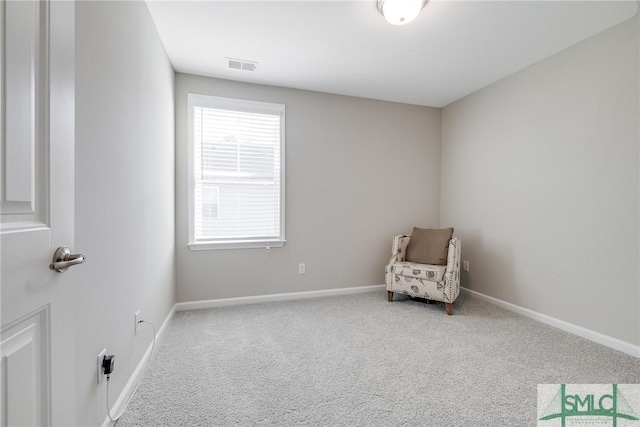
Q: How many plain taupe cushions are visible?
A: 1